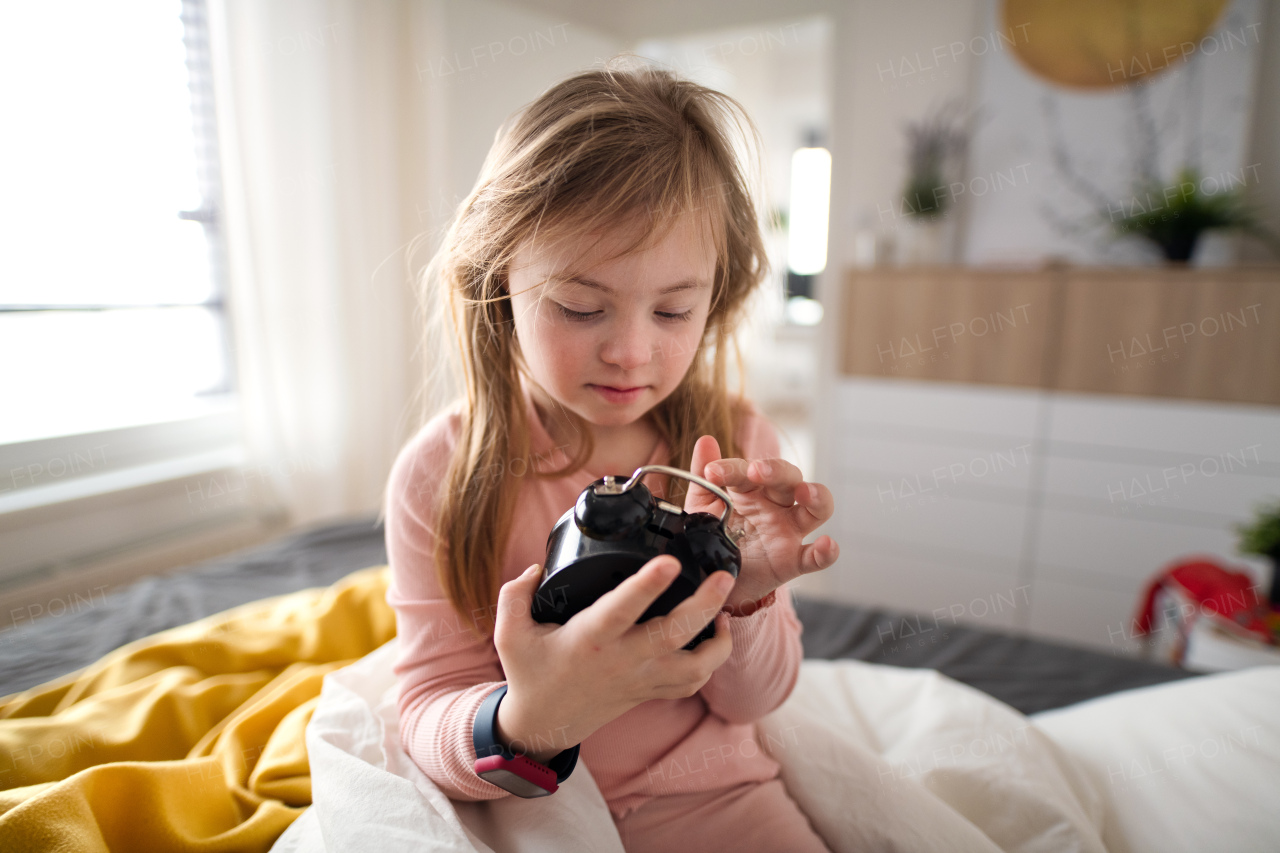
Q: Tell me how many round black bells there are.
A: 2